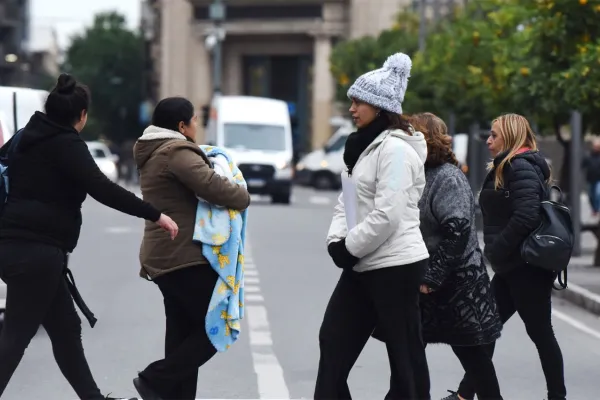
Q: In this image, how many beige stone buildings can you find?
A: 1